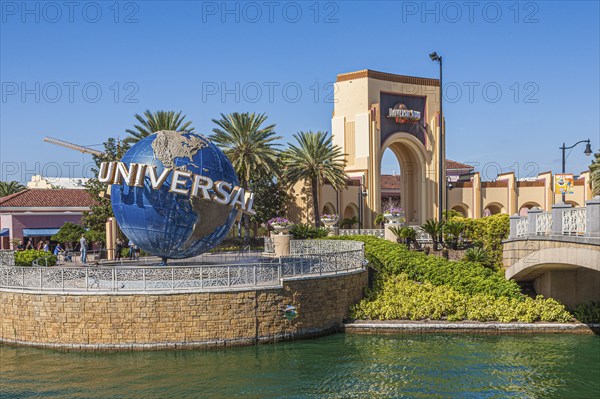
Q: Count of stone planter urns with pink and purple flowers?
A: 3